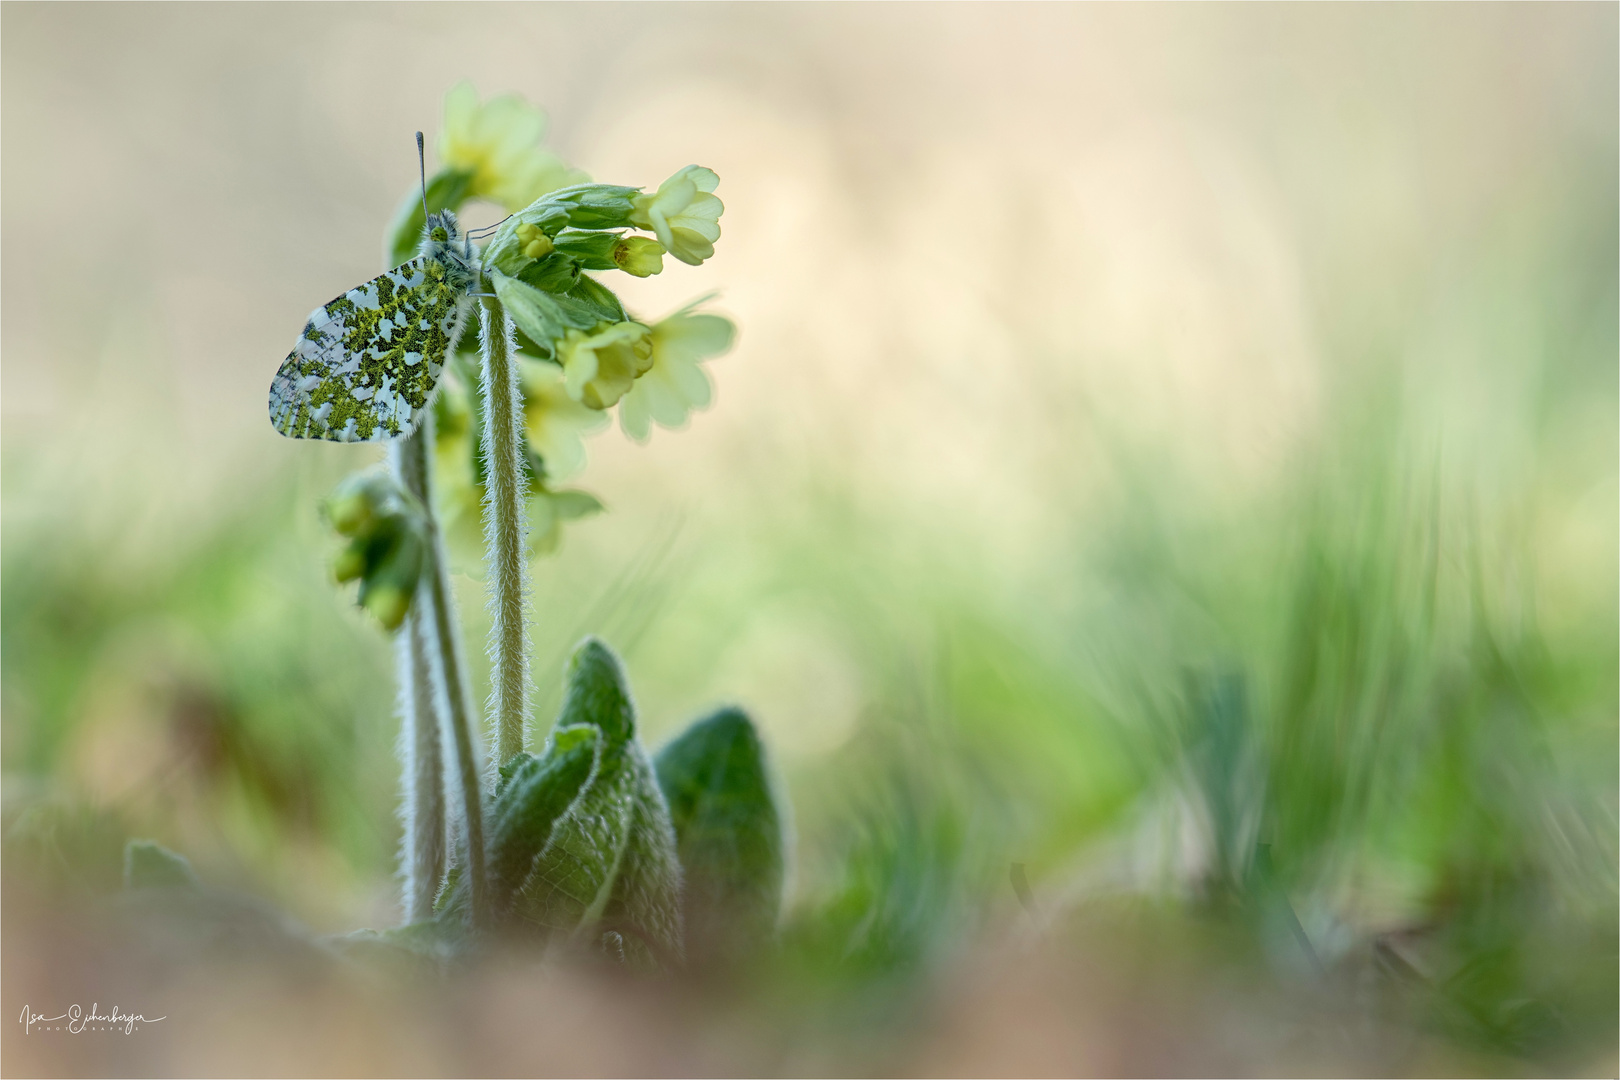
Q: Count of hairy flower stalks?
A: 3